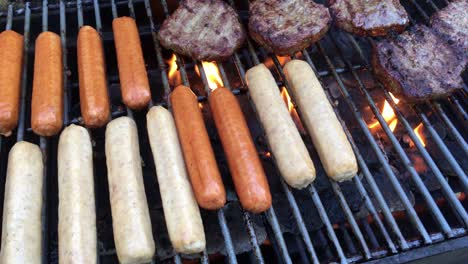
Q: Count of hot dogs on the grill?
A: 12